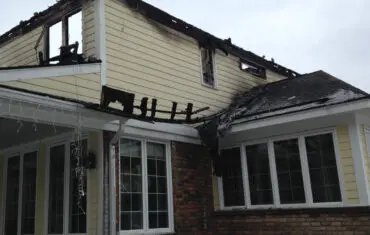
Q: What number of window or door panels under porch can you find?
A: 4